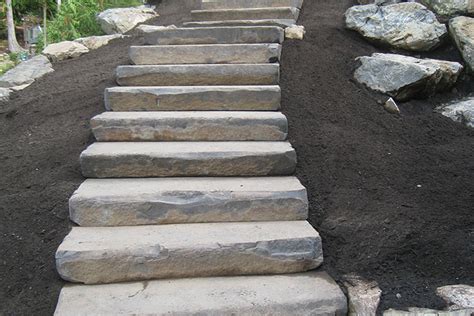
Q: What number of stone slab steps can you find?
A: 12